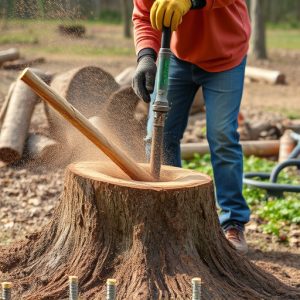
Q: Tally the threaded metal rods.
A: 4